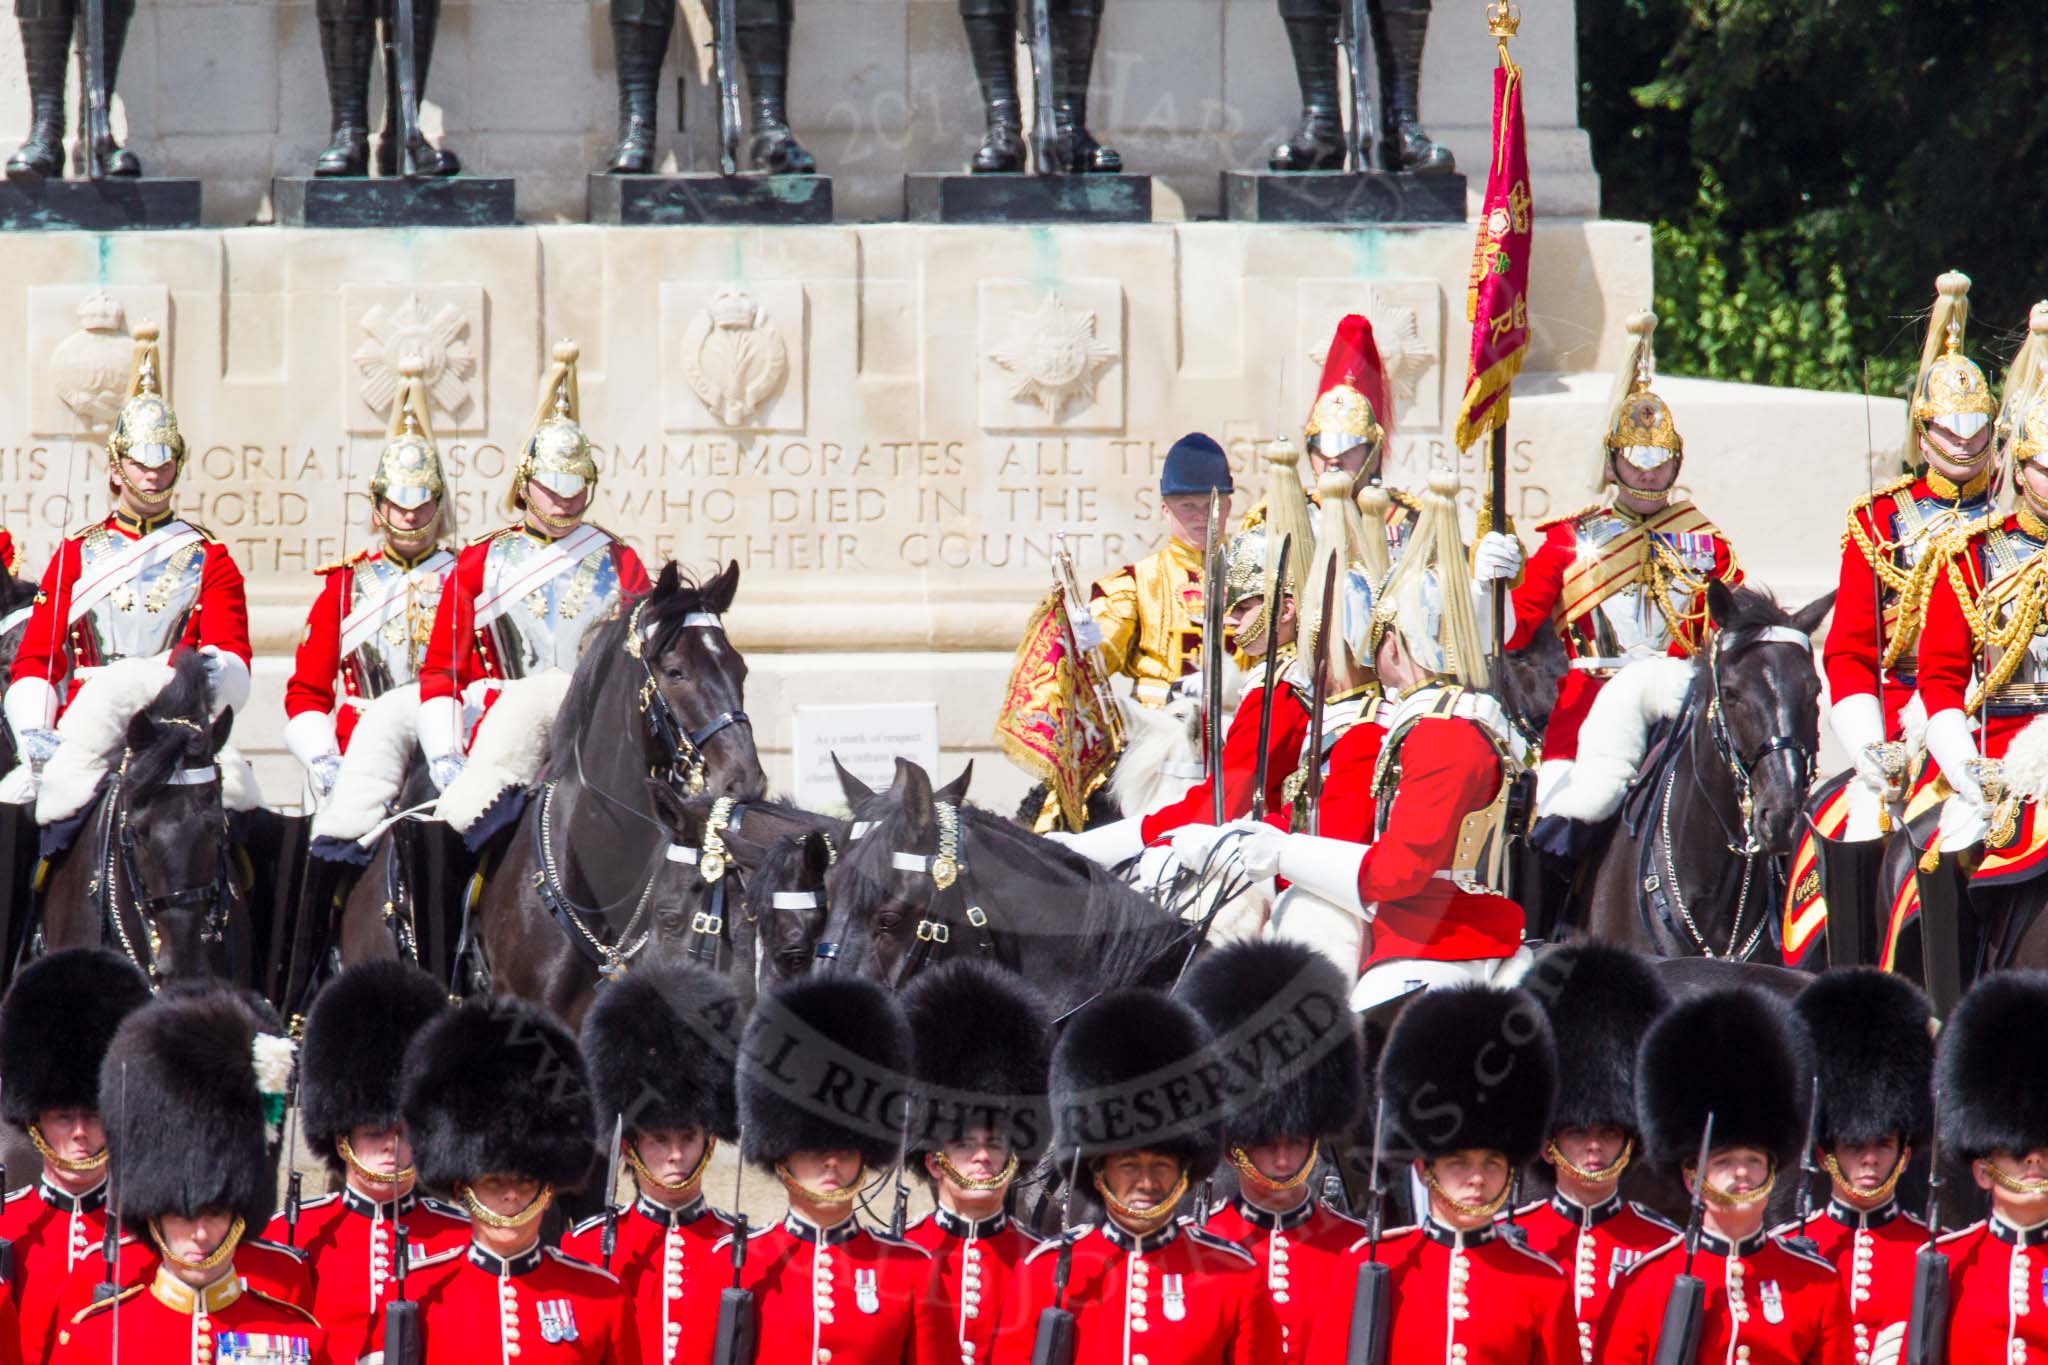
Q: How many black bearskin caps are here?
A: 14